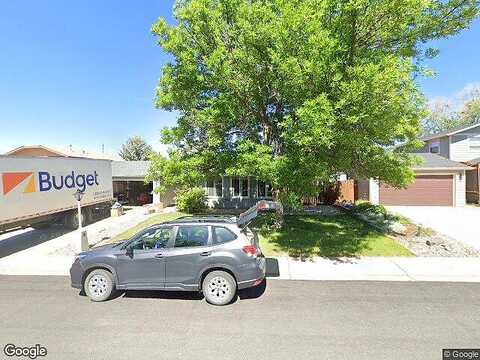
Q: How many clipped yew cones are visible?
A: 0